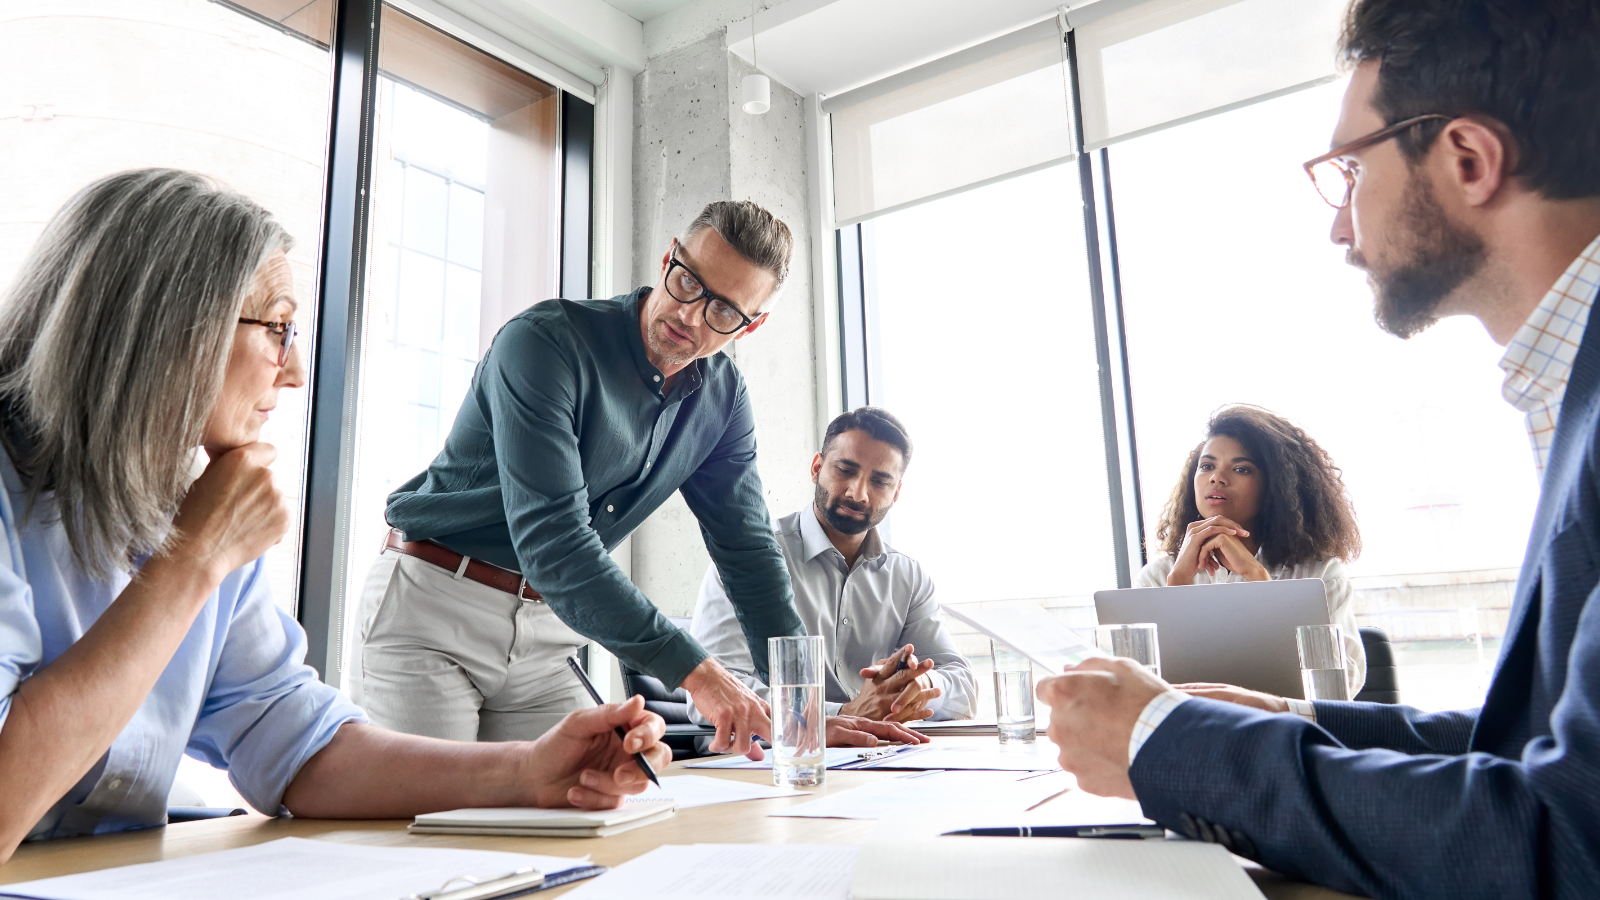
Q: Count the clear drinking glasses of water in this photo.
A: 4